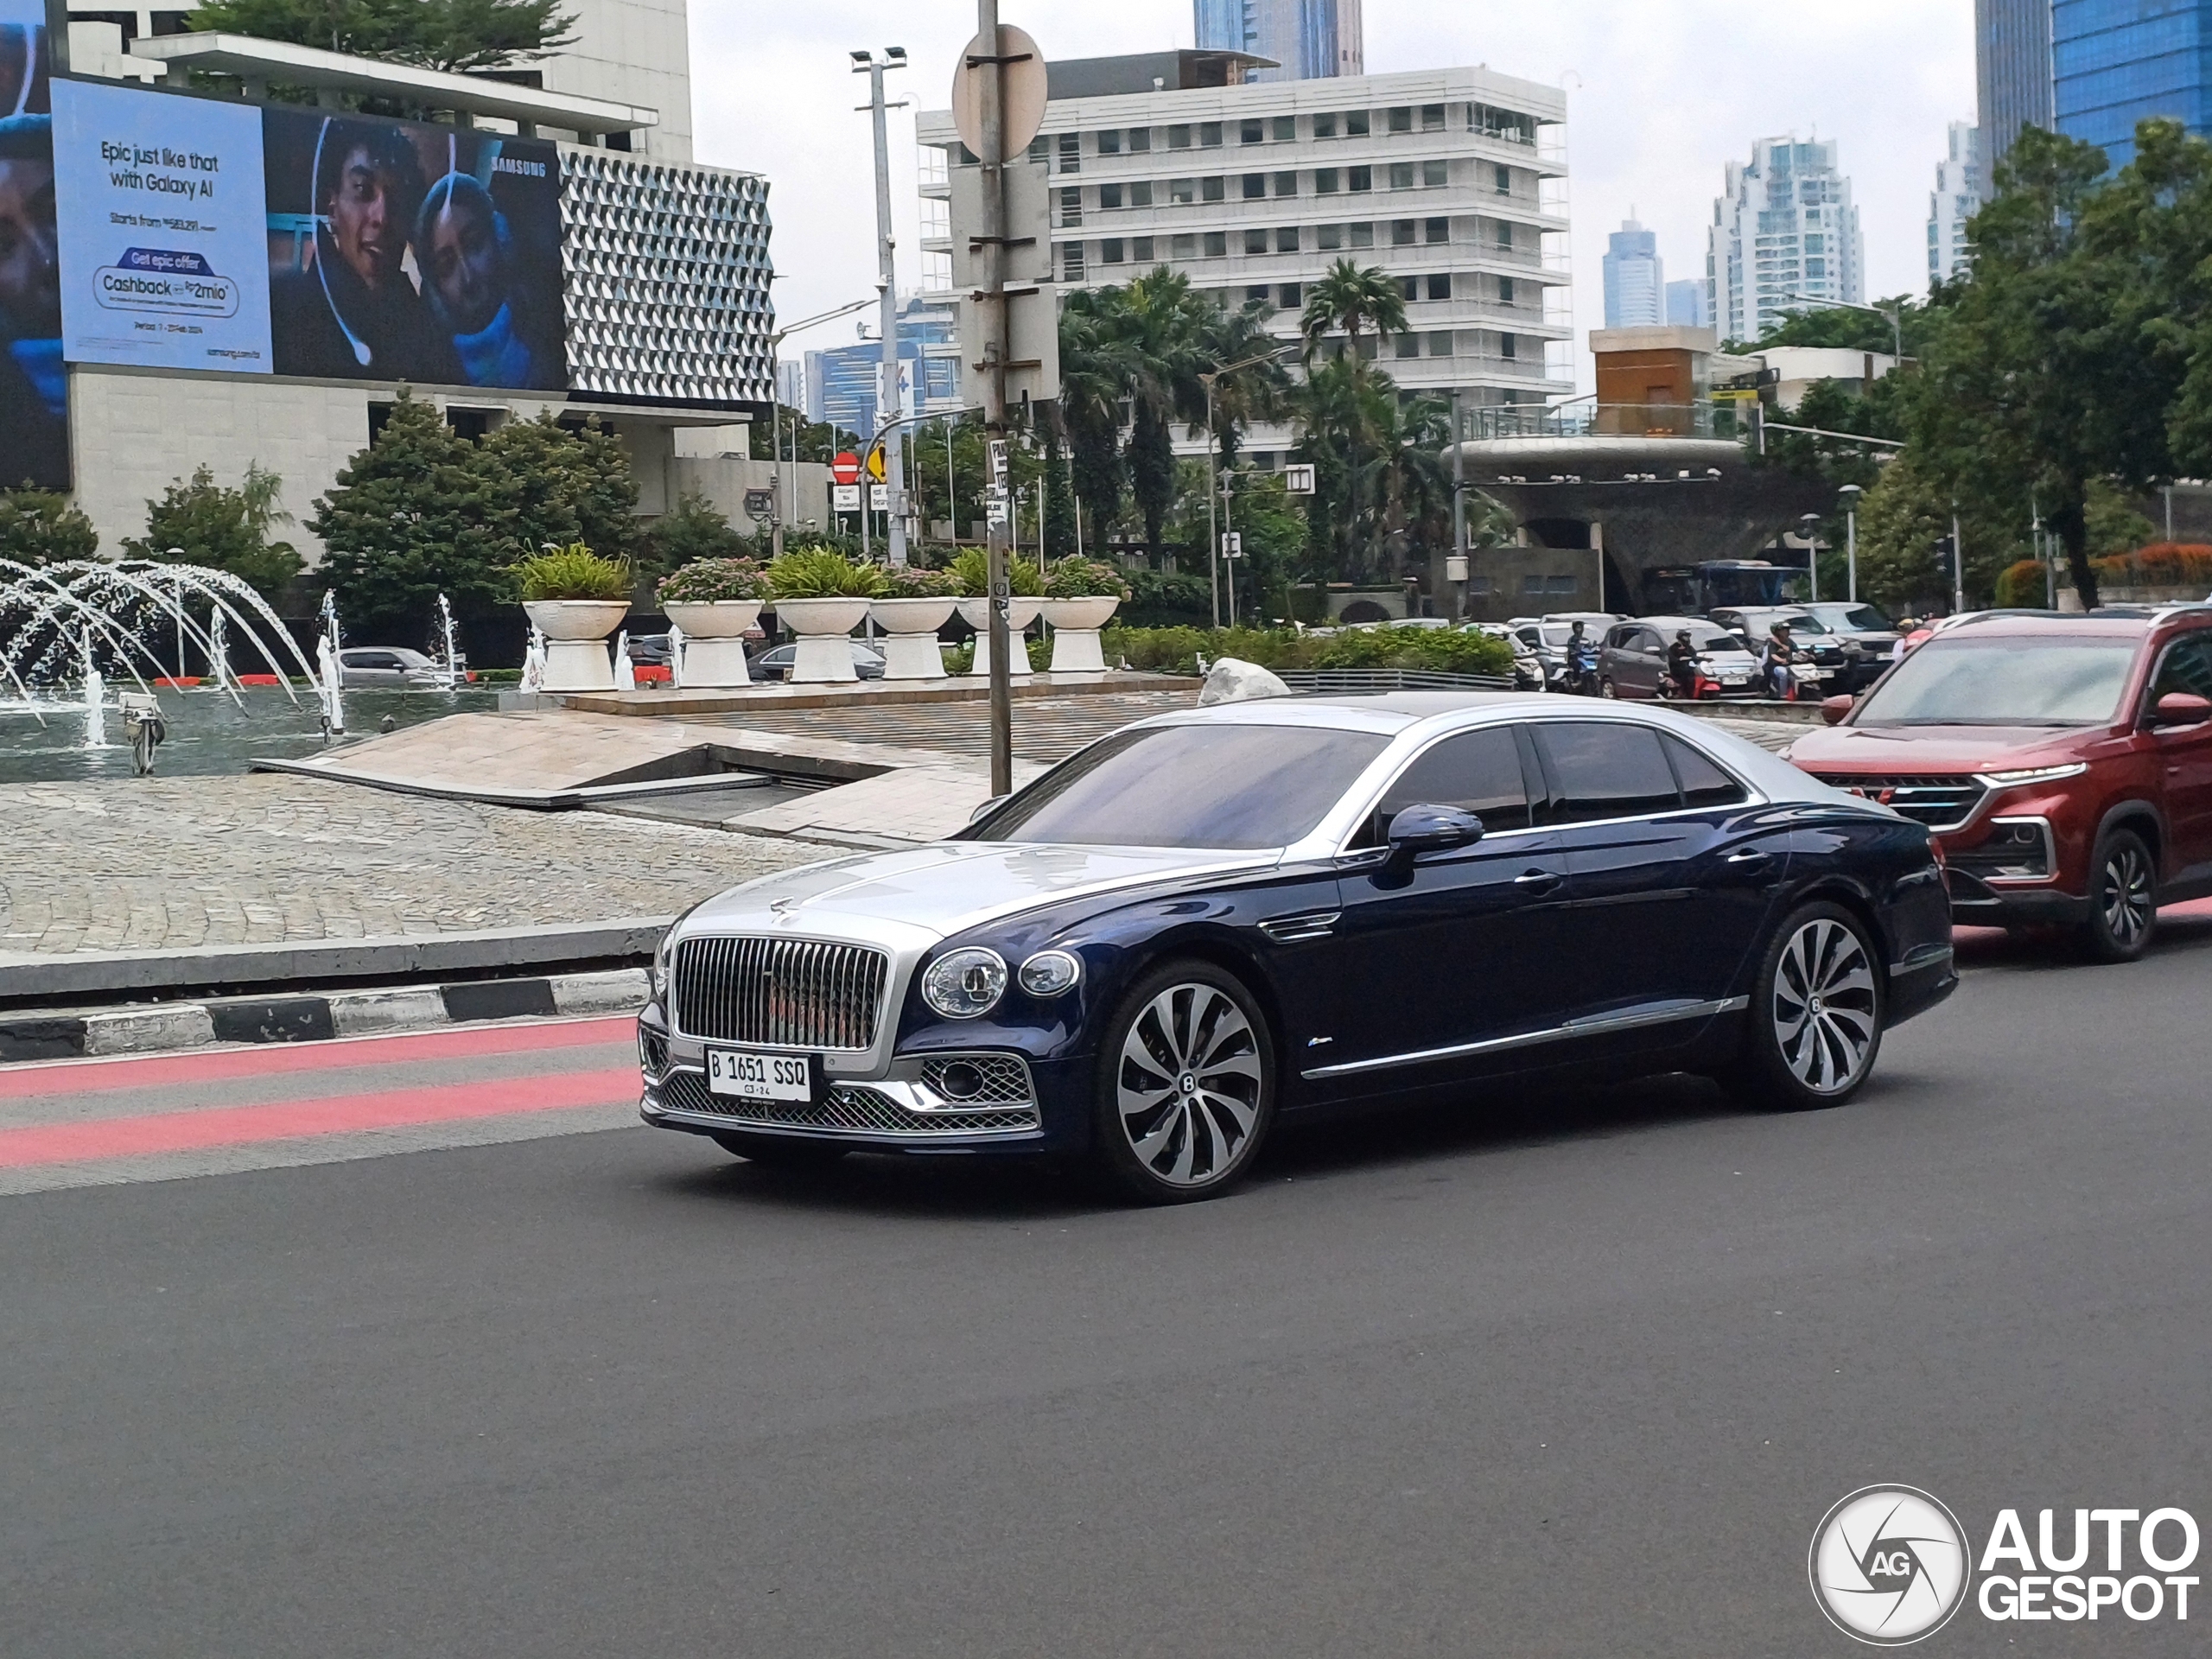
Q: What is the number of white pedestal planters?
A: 6